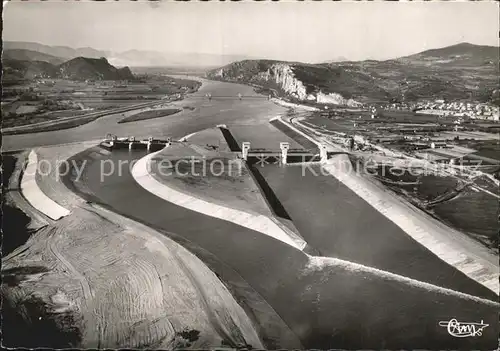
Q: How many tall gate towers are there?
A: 3